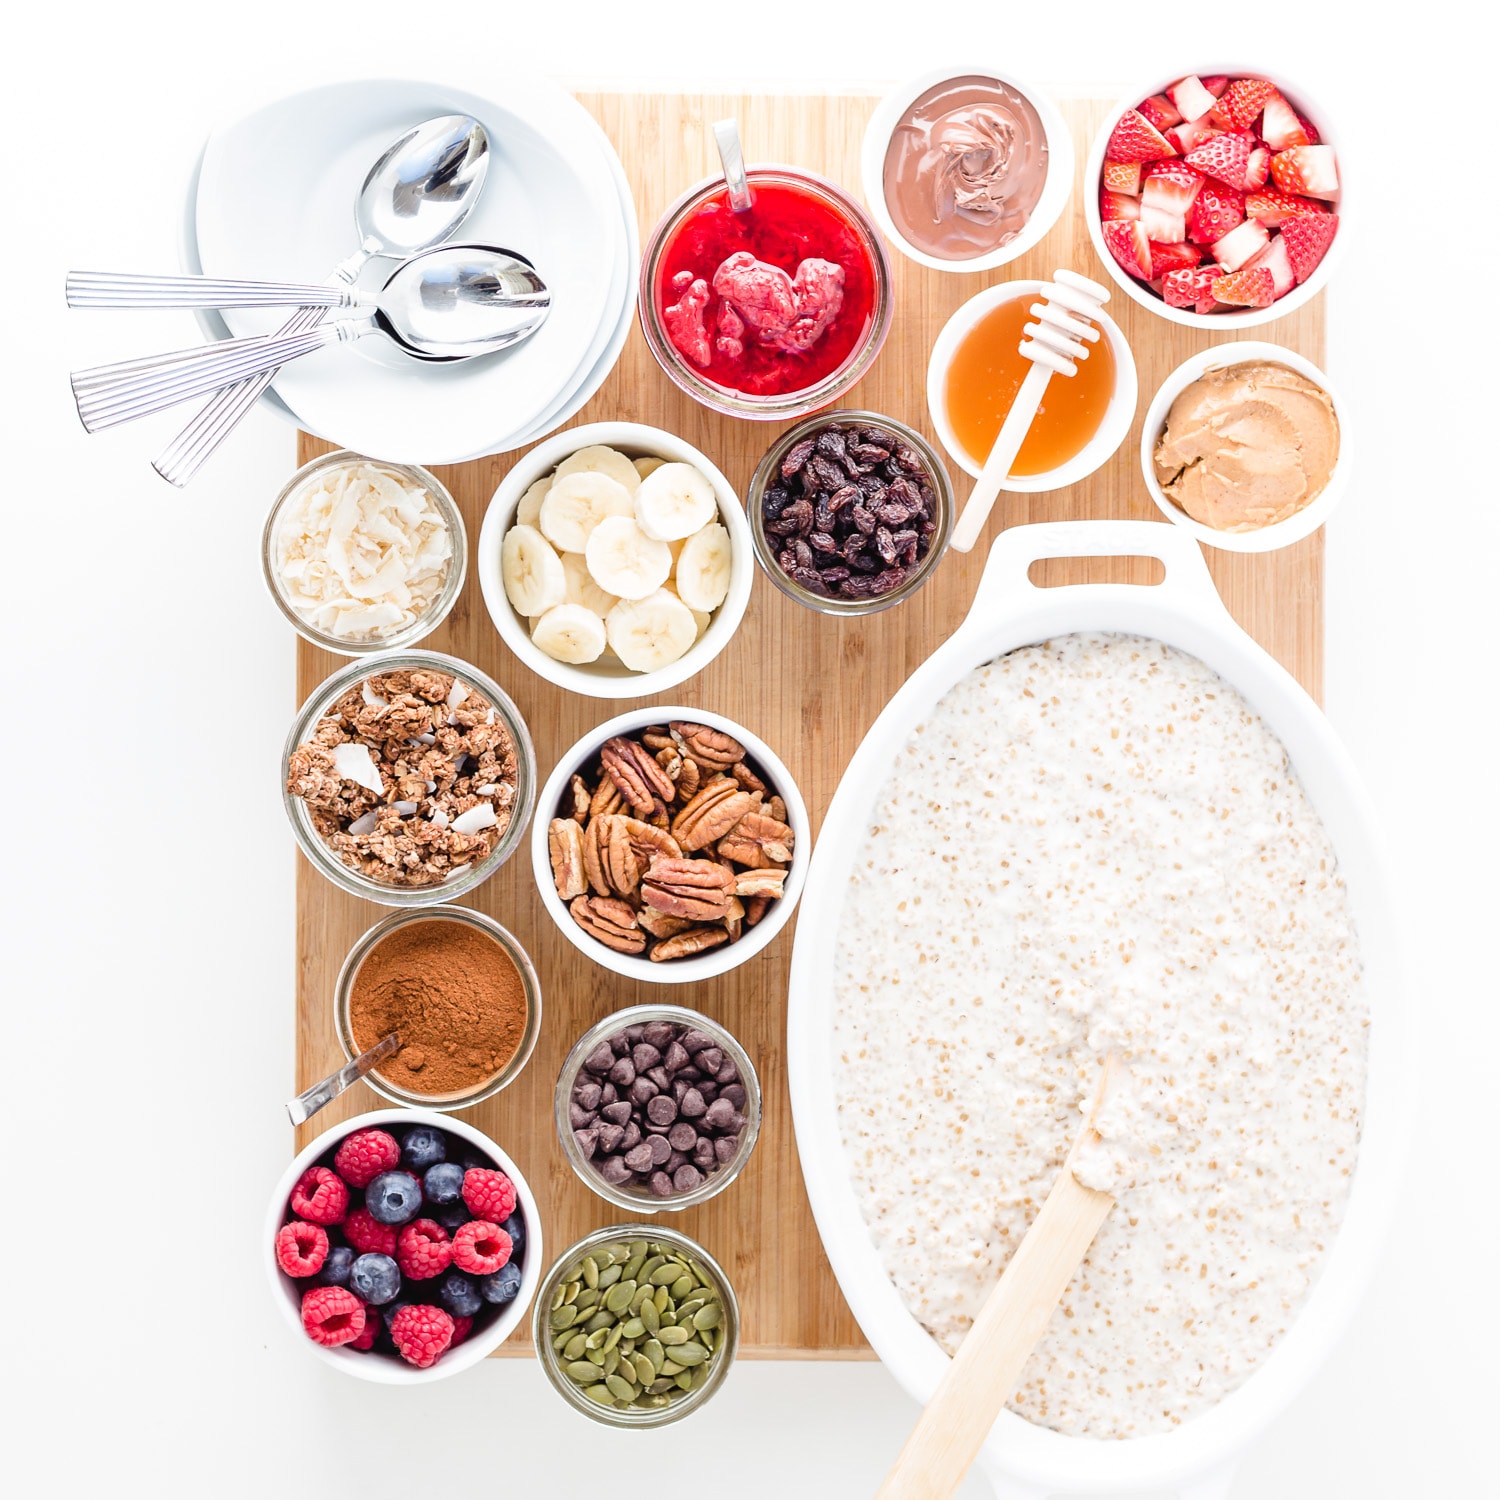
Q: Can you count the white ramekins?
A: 7